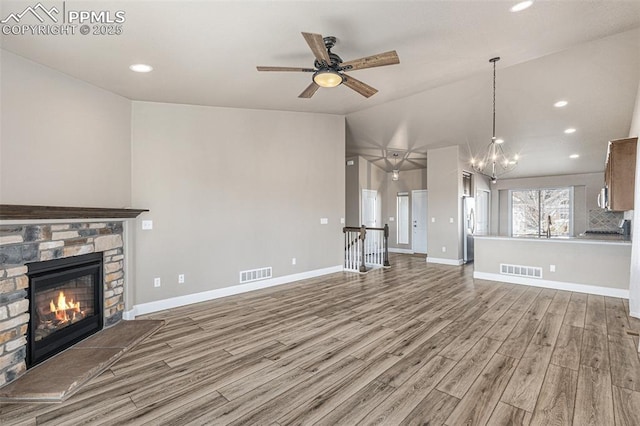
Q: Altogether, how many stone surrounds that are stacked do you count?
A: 1